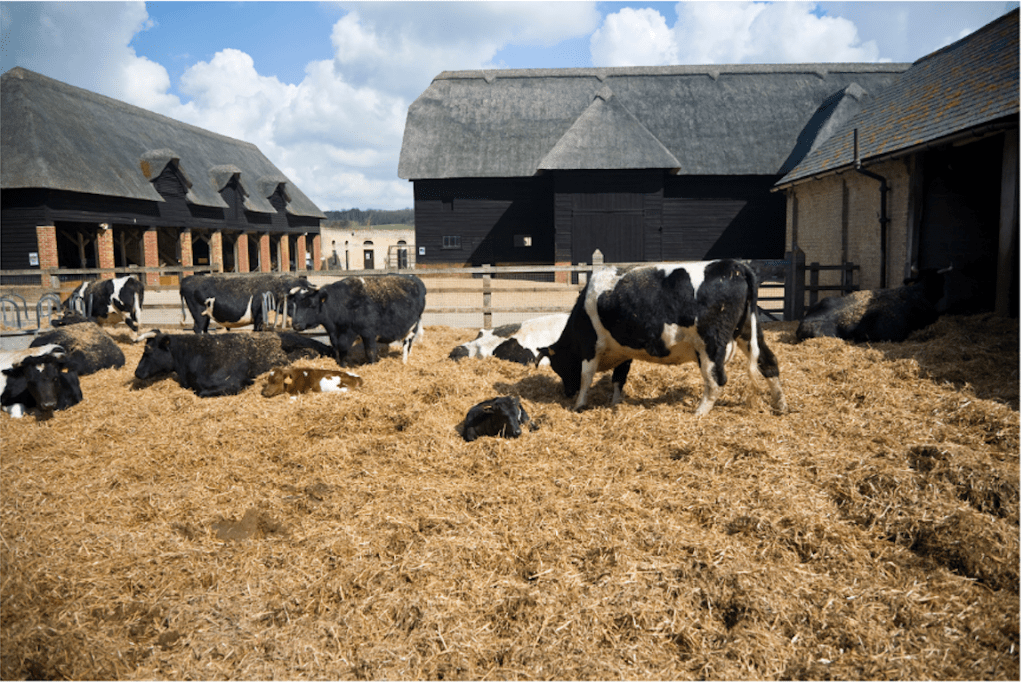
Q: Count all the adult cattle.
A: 9